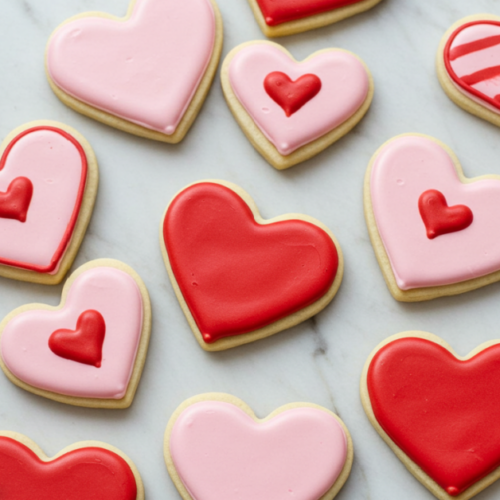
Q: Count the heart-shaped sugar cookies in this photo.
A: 11